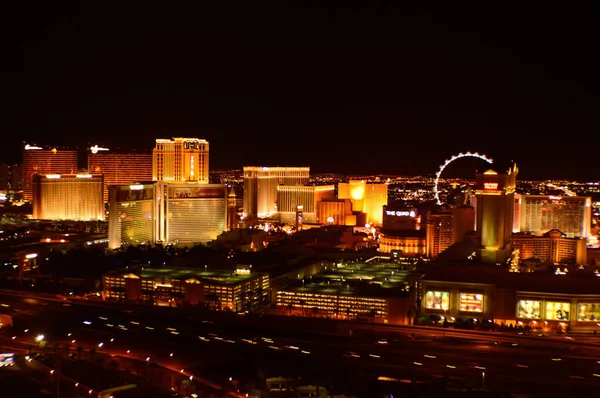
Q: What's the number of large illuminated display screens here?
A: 5